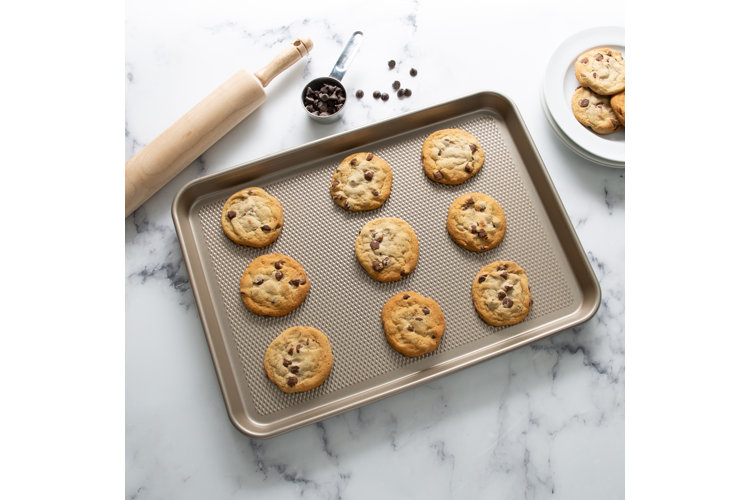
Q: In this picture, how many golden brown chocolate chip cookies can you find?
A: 12